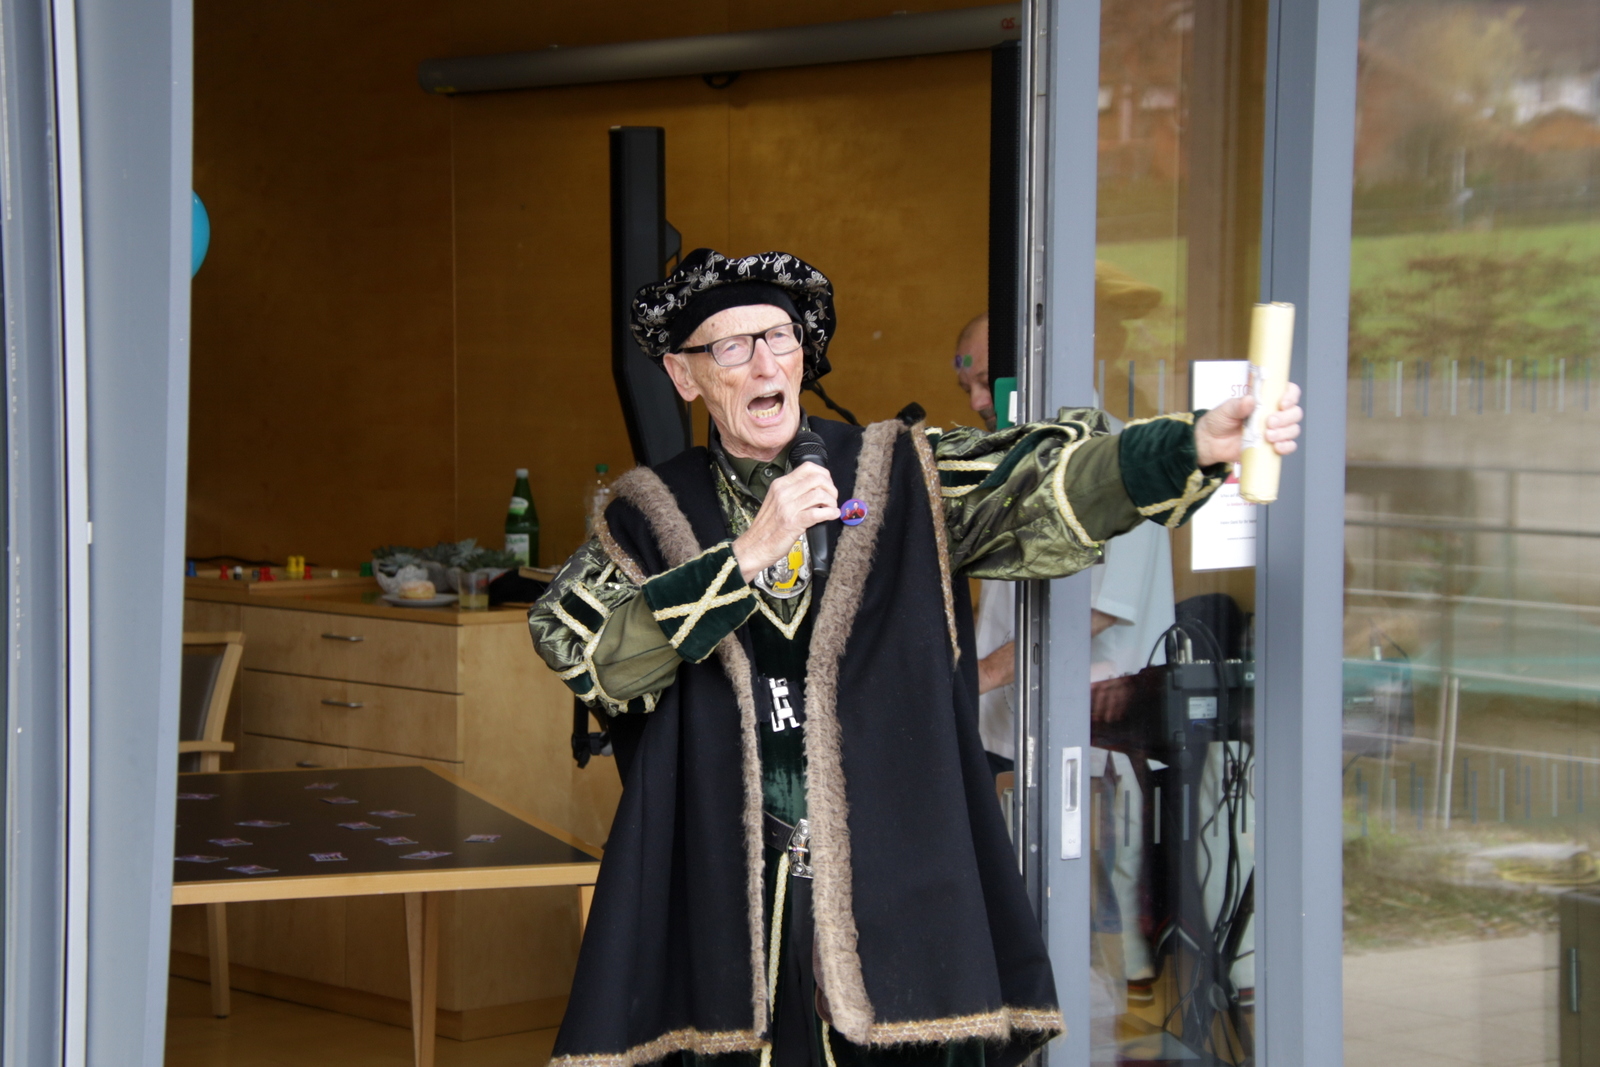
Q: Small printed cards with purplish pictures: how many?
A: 13